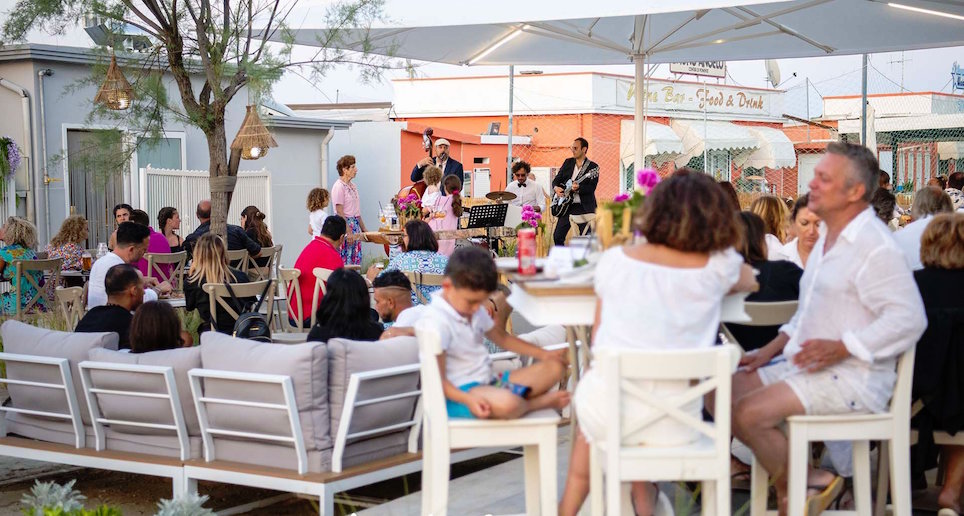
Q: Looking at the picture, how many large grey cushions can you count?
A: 4